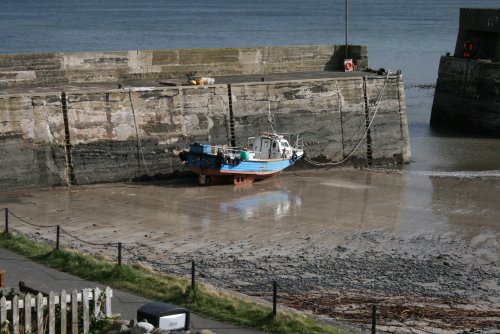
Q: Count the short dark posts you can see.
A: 6